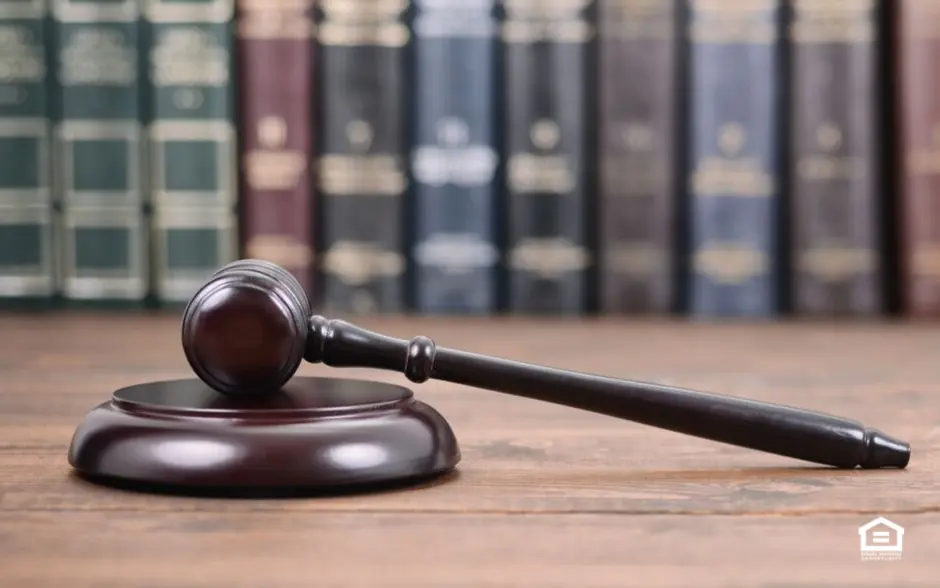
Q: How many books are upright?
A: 11